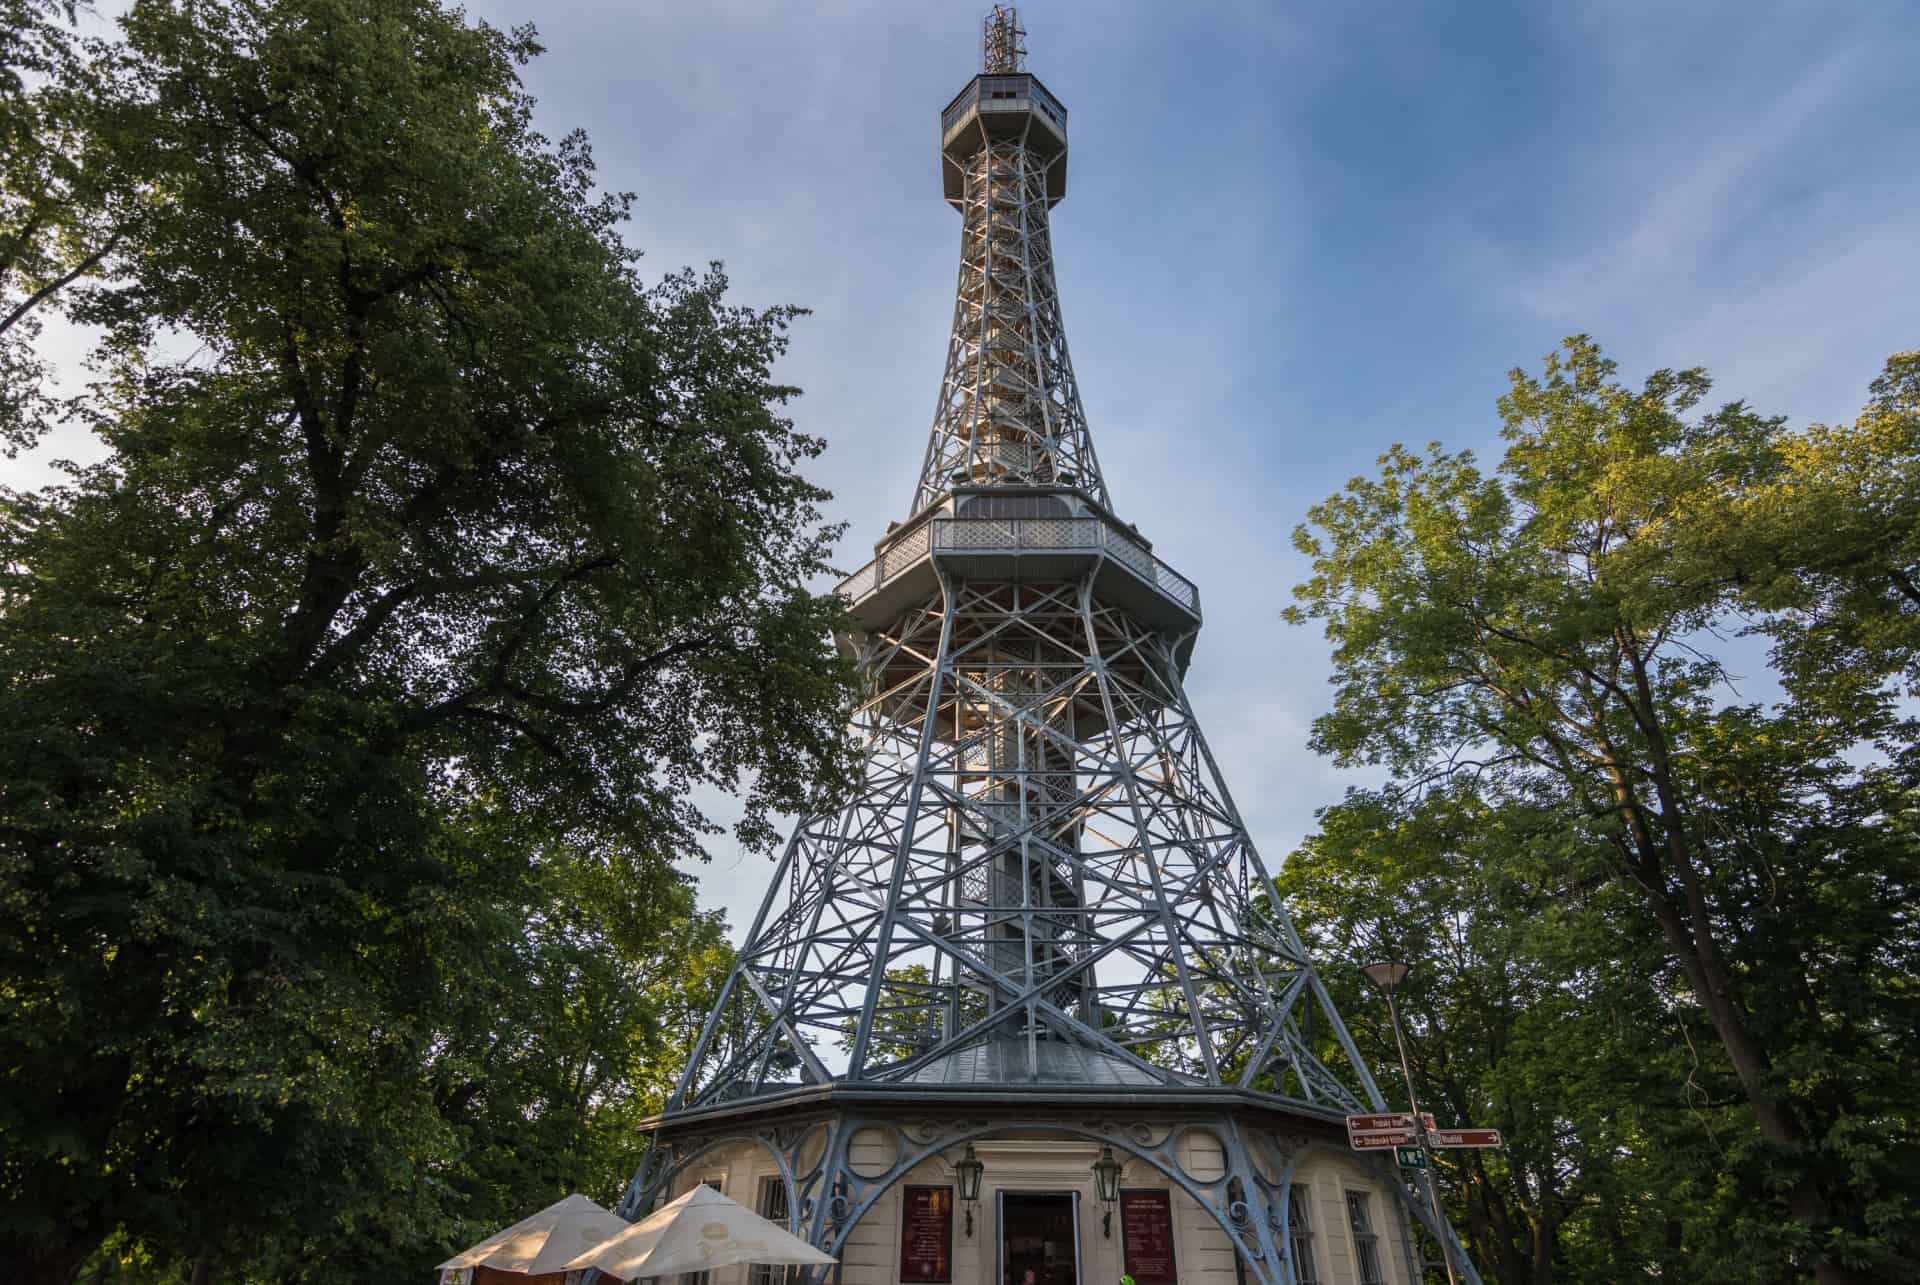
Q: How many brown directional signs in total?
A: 3